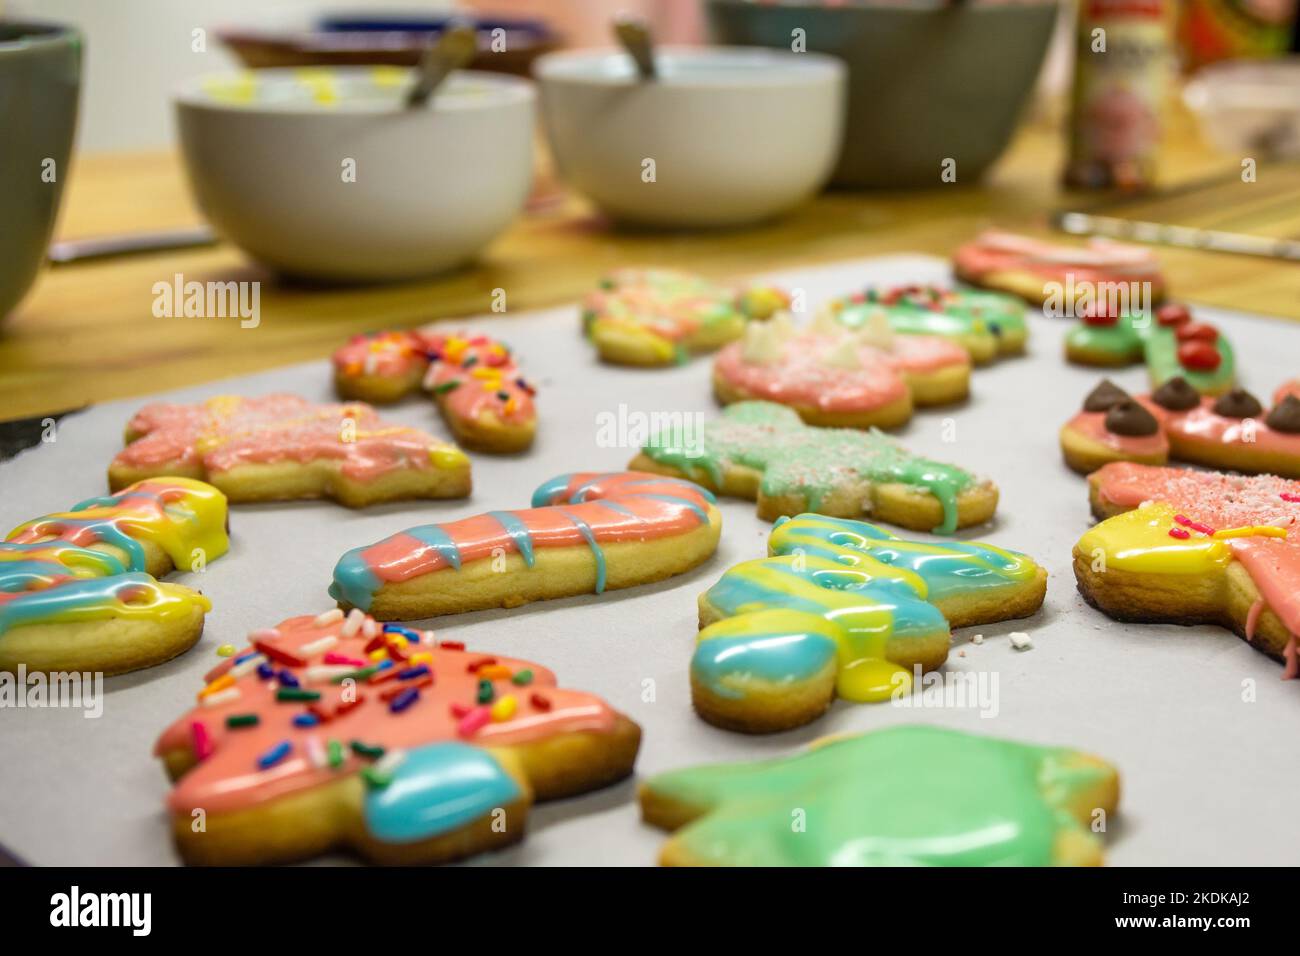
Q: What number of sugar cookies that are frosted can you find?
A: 15